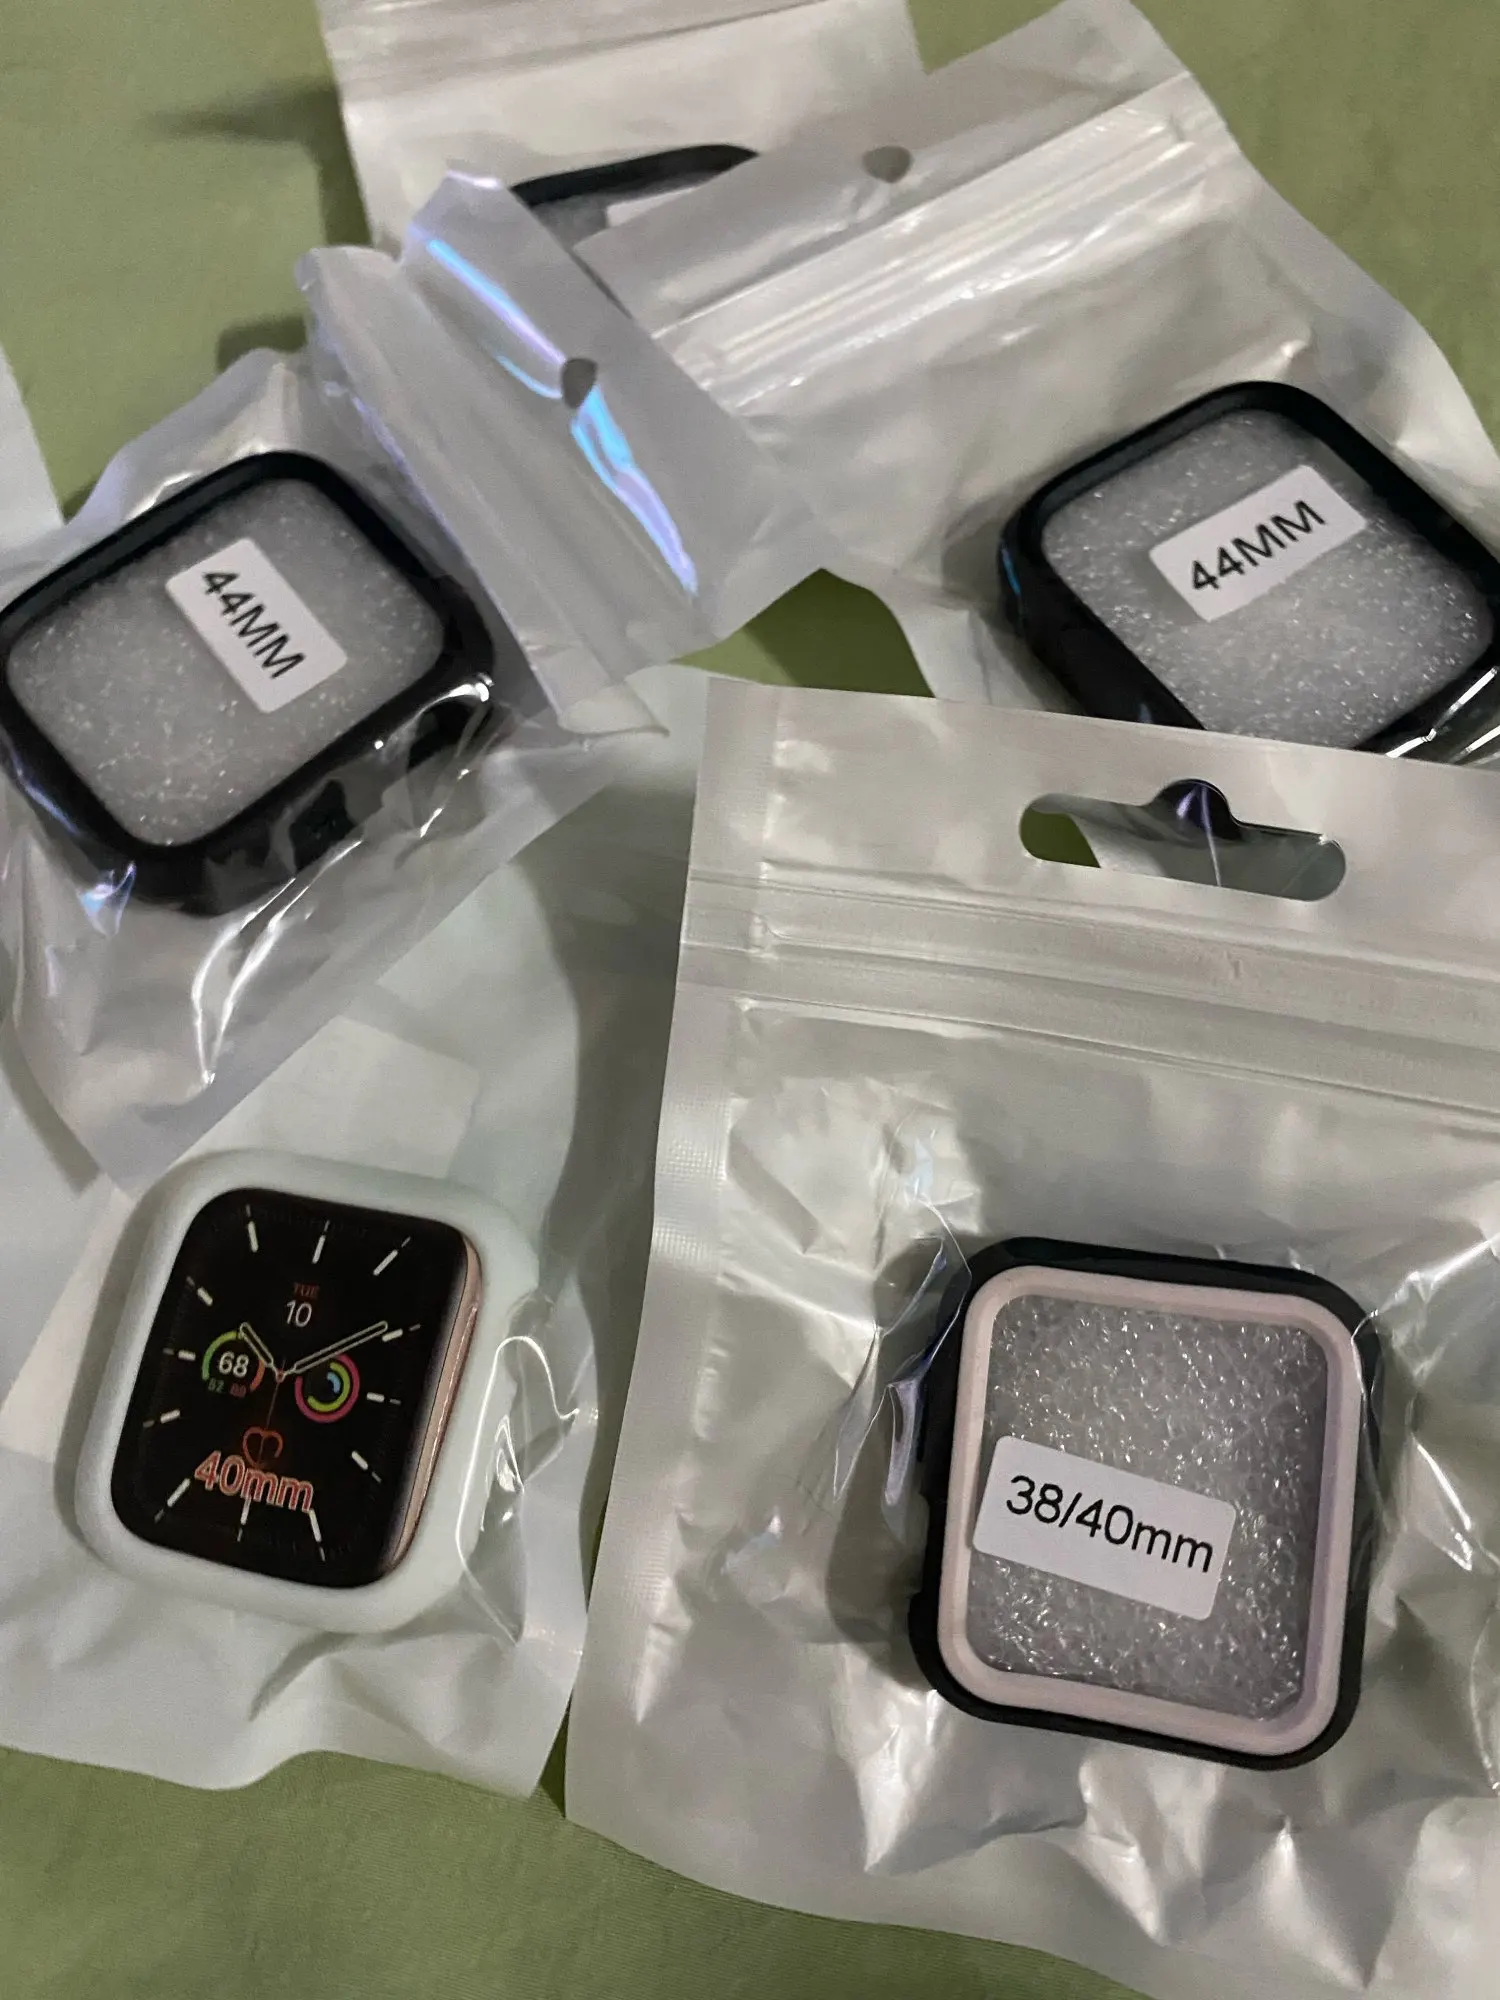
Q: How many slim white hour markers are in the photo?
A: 12